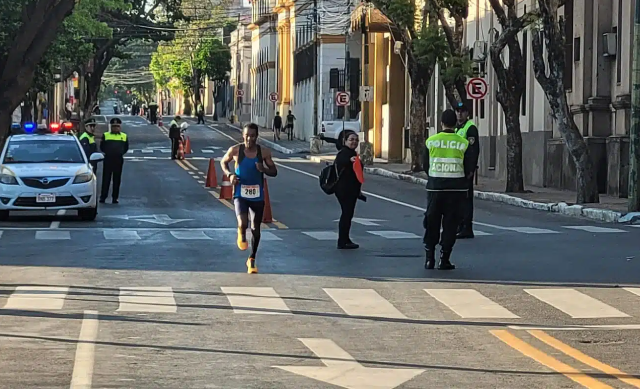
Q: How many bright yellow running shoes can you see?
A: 2